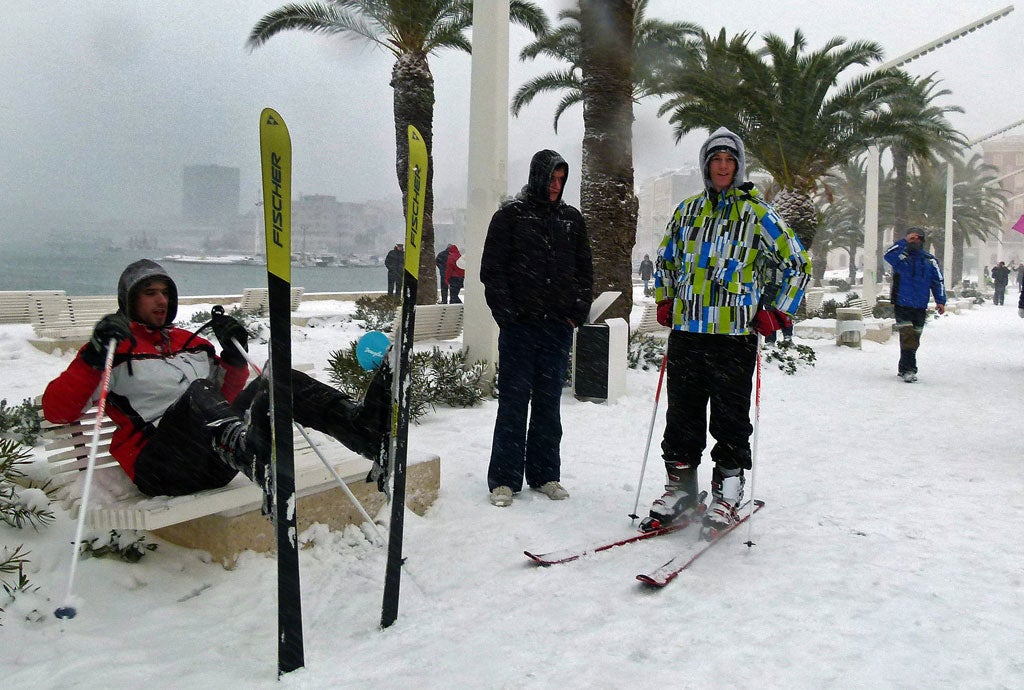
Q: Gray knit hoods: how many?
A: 2